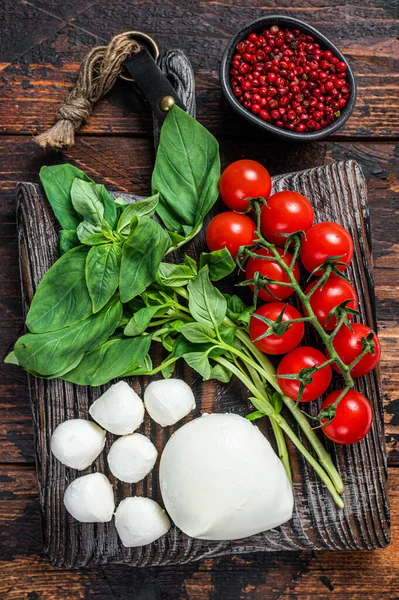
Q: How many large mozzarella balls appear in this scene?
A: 1